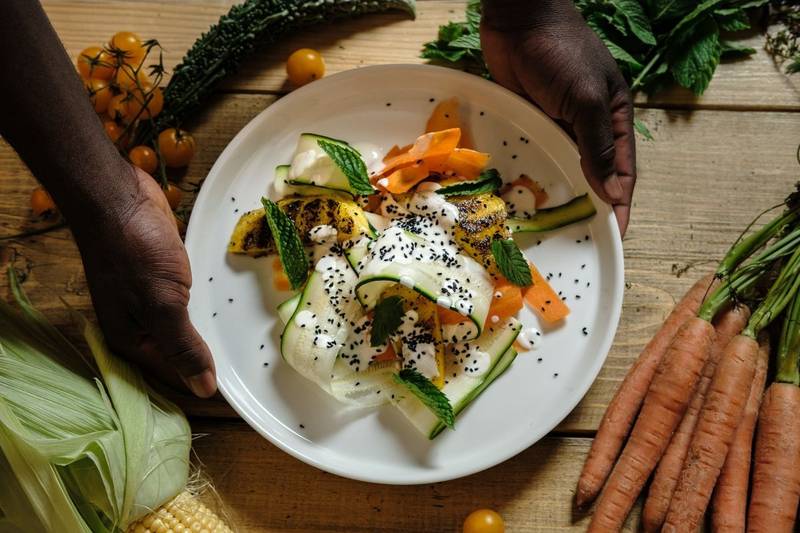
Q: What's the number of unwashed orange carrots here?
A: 6